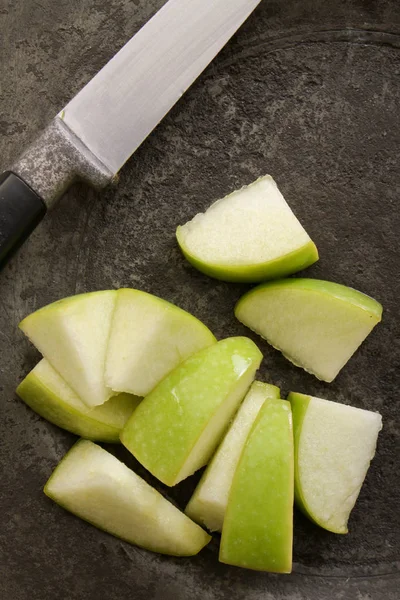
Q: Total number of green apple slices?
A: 10